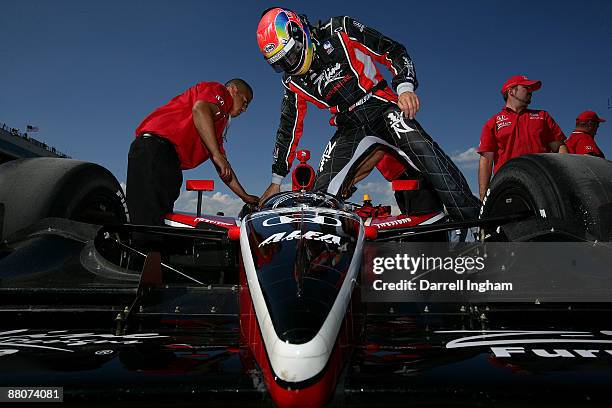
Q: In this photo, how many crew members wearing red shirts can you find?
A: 3